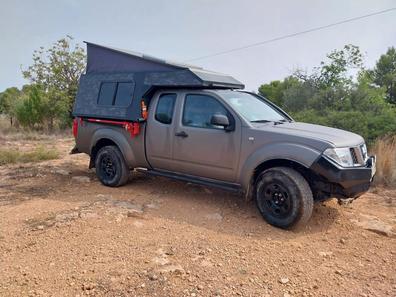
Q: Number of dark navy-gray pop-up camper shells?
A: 1